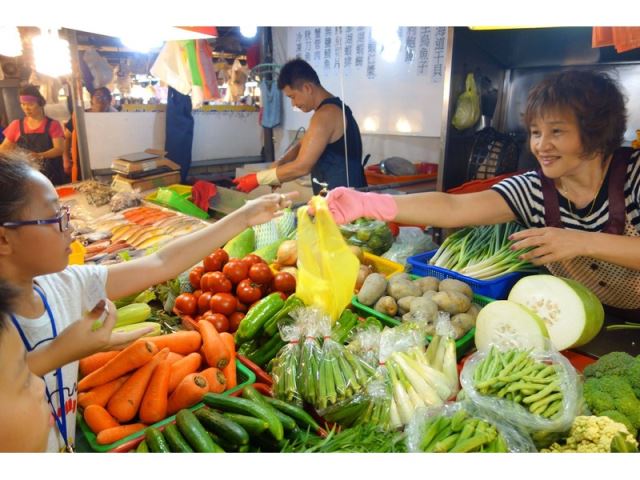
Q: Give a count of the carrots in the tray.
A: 14